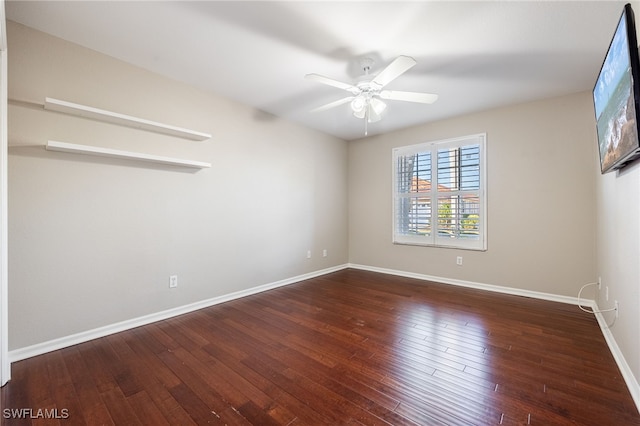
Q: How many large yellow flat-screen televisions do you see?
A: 0